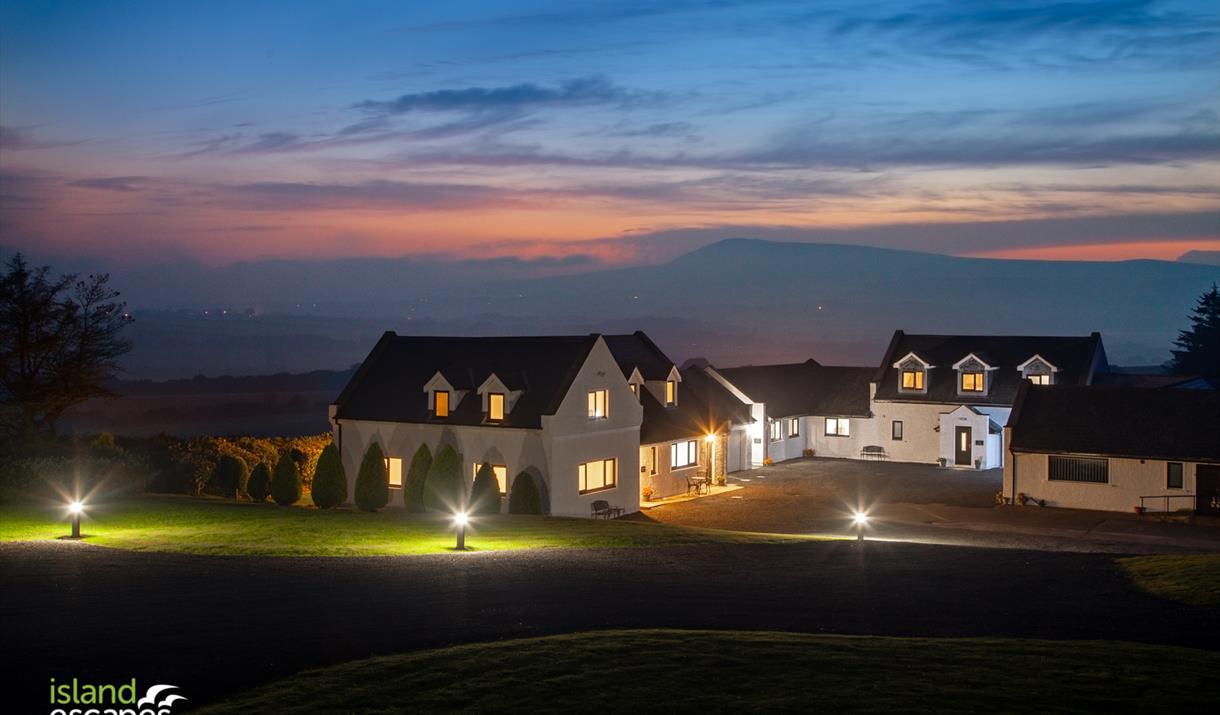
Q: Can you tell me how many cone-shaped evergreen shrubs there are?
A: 9